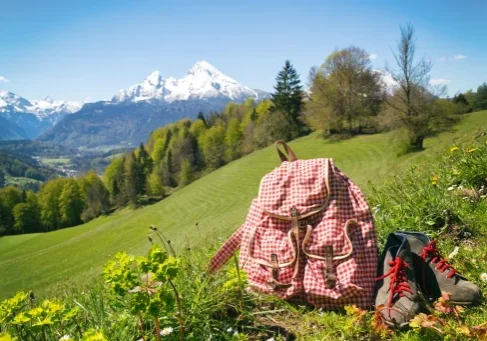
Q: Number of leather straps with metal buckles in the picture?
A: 3